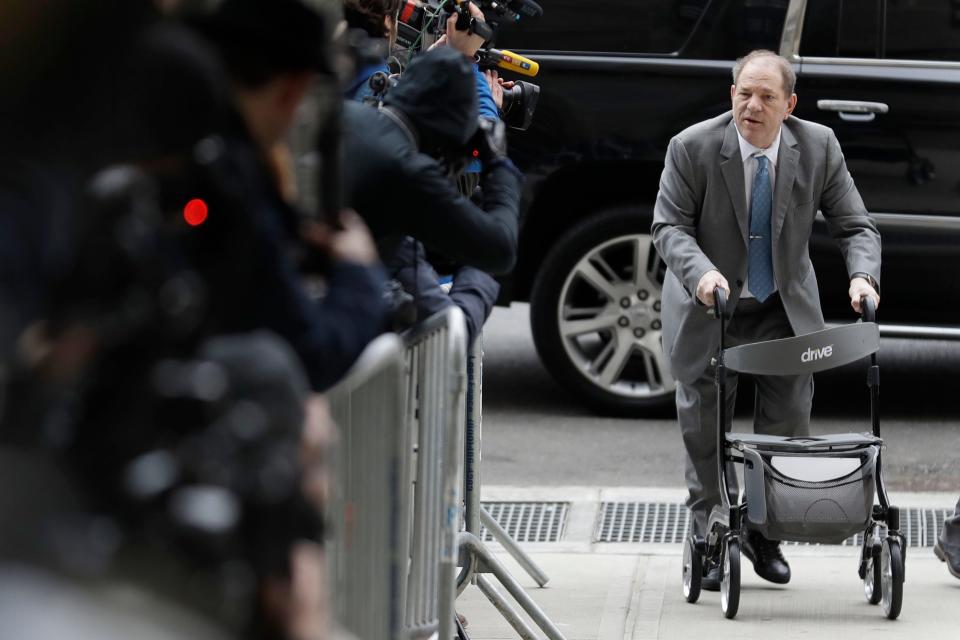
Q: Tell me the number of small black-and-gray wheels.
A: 4